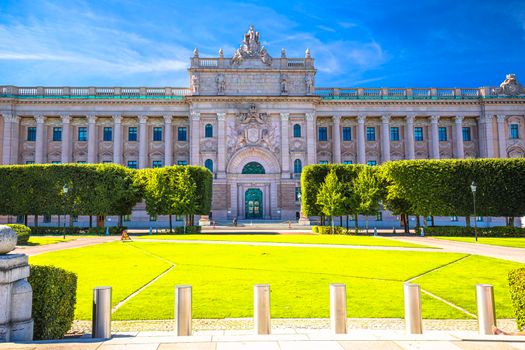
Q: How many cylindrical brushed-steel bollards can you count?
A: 6